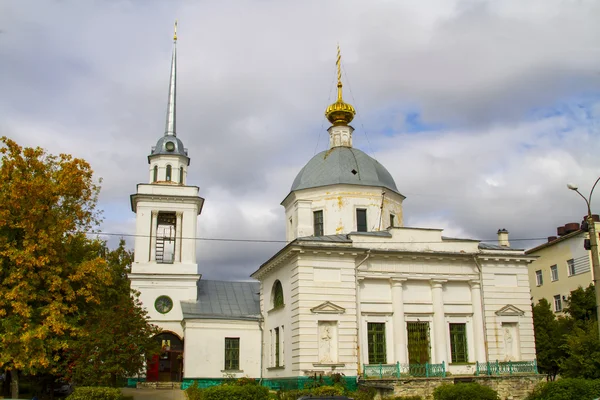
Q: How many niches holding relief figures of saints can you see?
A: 2